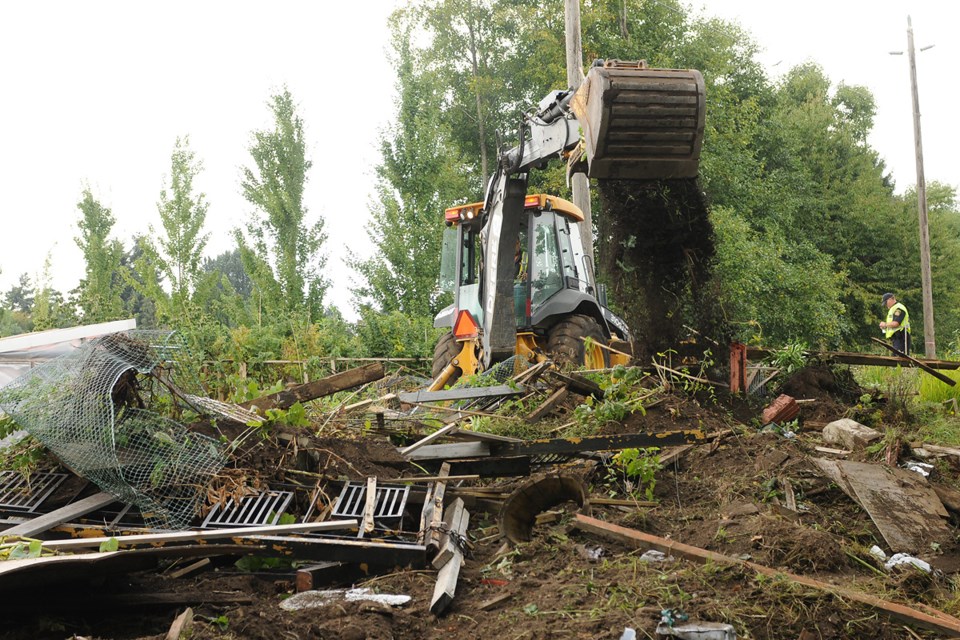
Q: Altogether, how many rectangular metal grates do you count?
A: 3